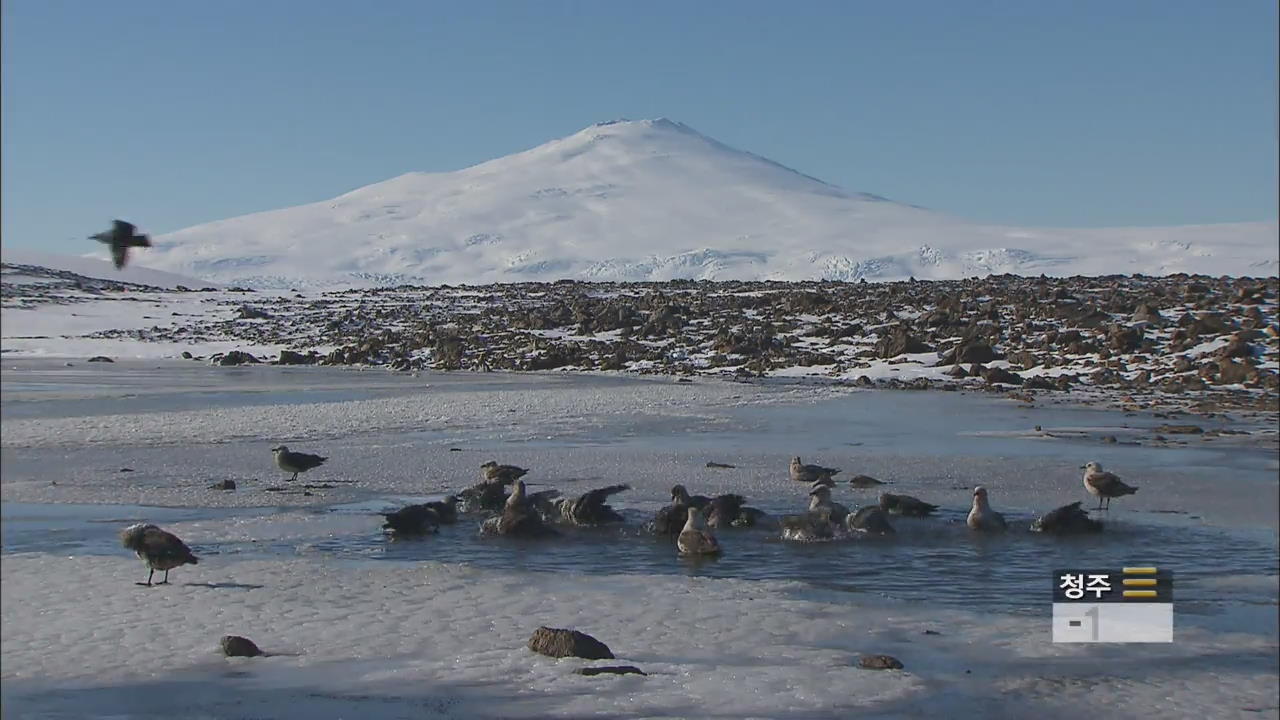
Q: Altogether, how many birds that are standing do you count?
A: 3